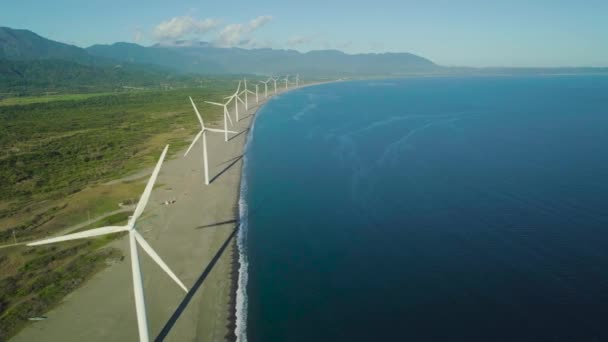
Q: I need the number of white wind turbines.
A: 10